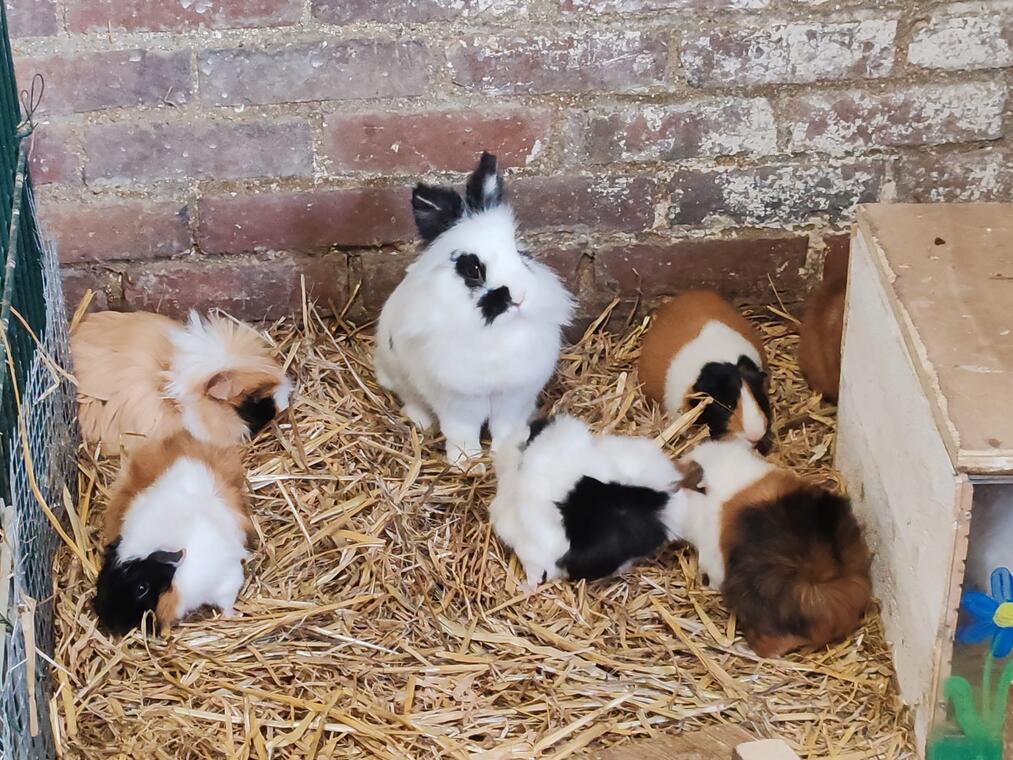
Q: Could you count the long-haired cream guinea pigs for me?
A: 1